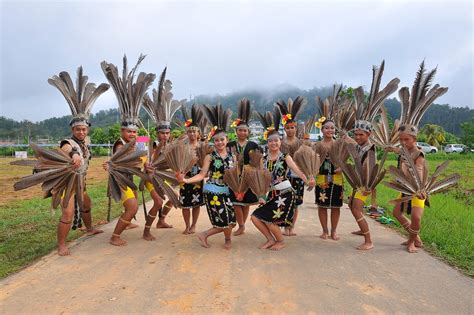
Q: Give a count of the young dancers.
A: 11